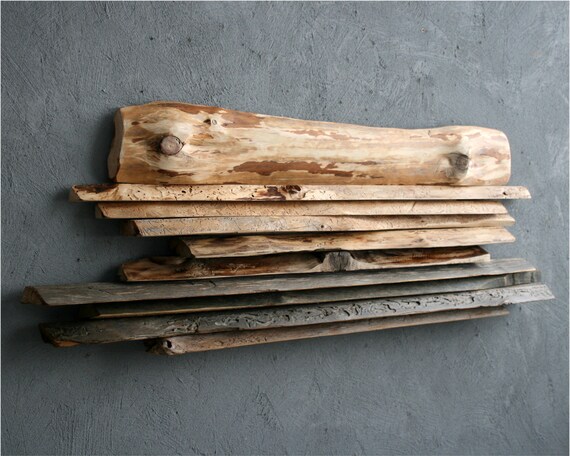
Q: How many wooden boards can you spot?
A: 10